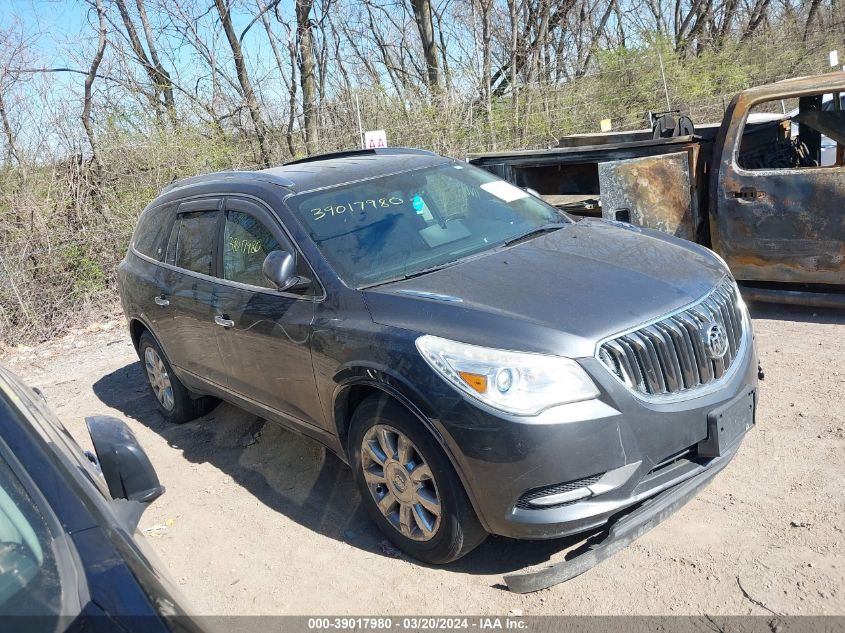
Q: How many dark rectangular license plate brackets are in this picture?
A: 1